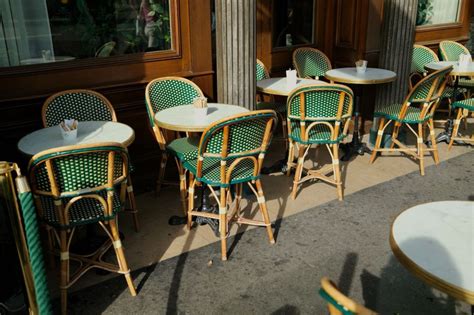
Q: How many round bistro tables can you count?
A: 6